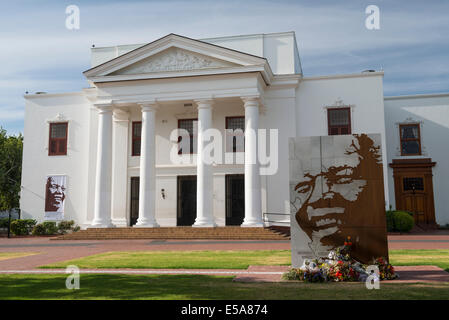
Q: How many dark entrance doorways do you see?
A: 3